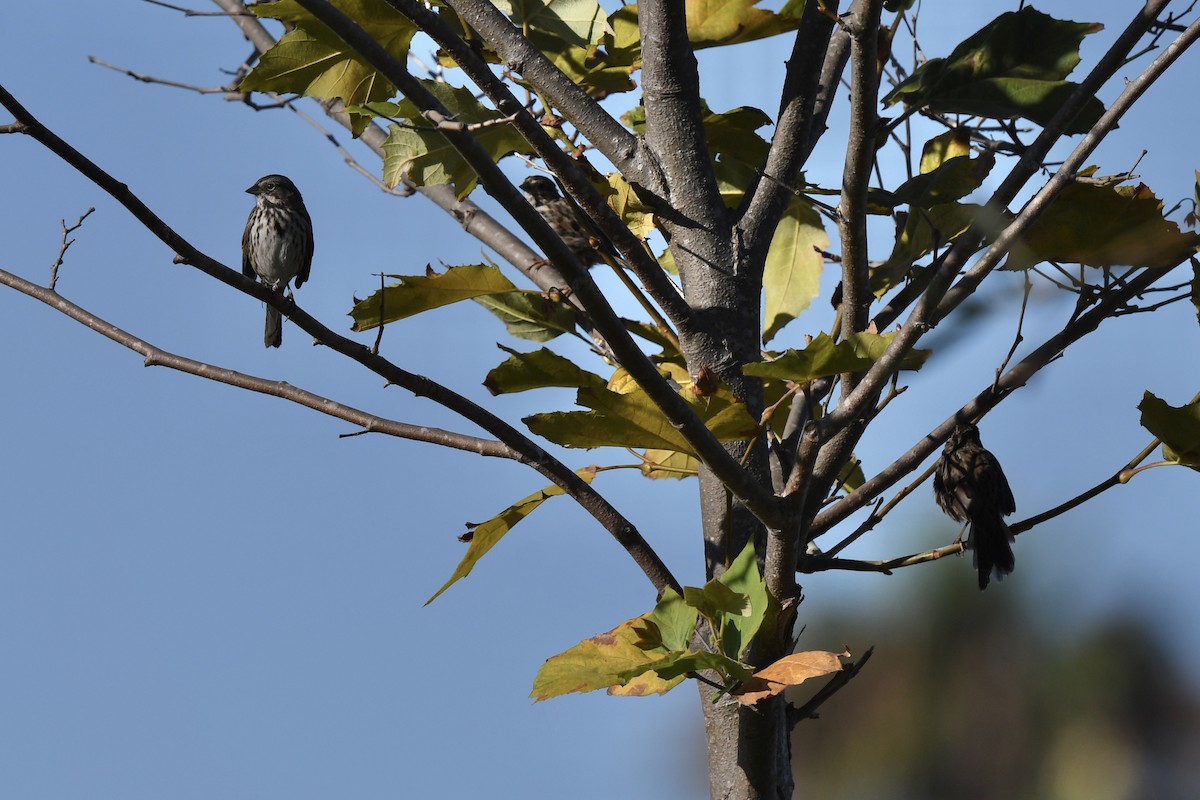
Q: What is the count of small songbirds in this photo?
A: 3